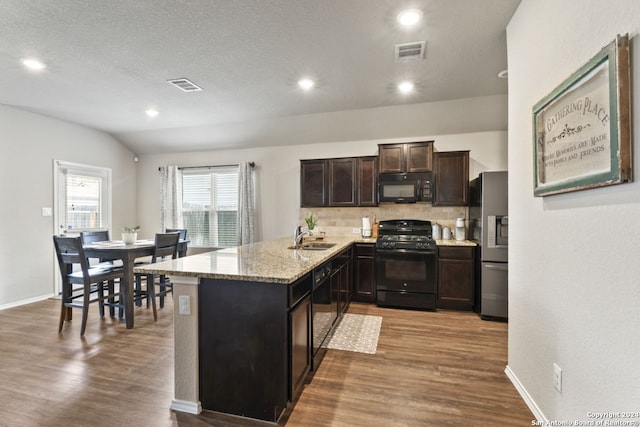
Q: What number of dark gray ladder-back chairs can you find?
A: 4